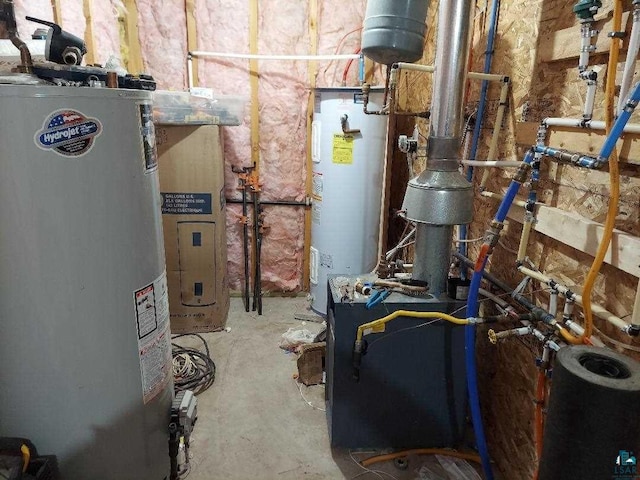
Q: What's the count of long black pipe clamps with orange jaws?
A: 3